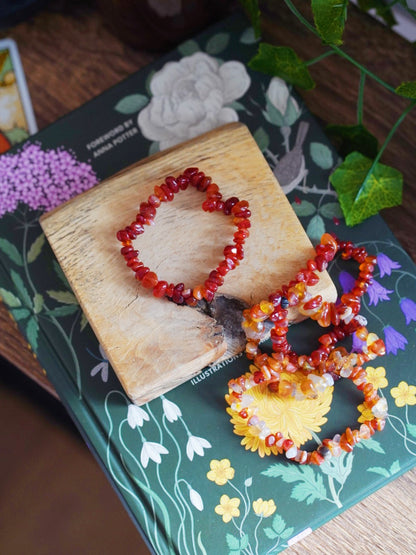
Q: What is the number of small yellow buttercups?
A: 6